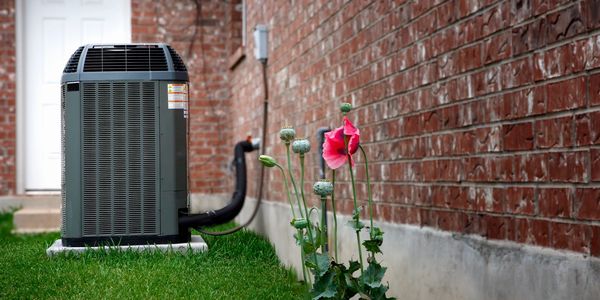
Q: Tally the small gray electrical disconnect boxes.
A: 1